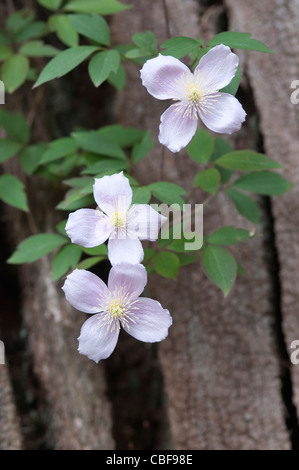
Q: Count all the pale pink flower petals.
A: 12